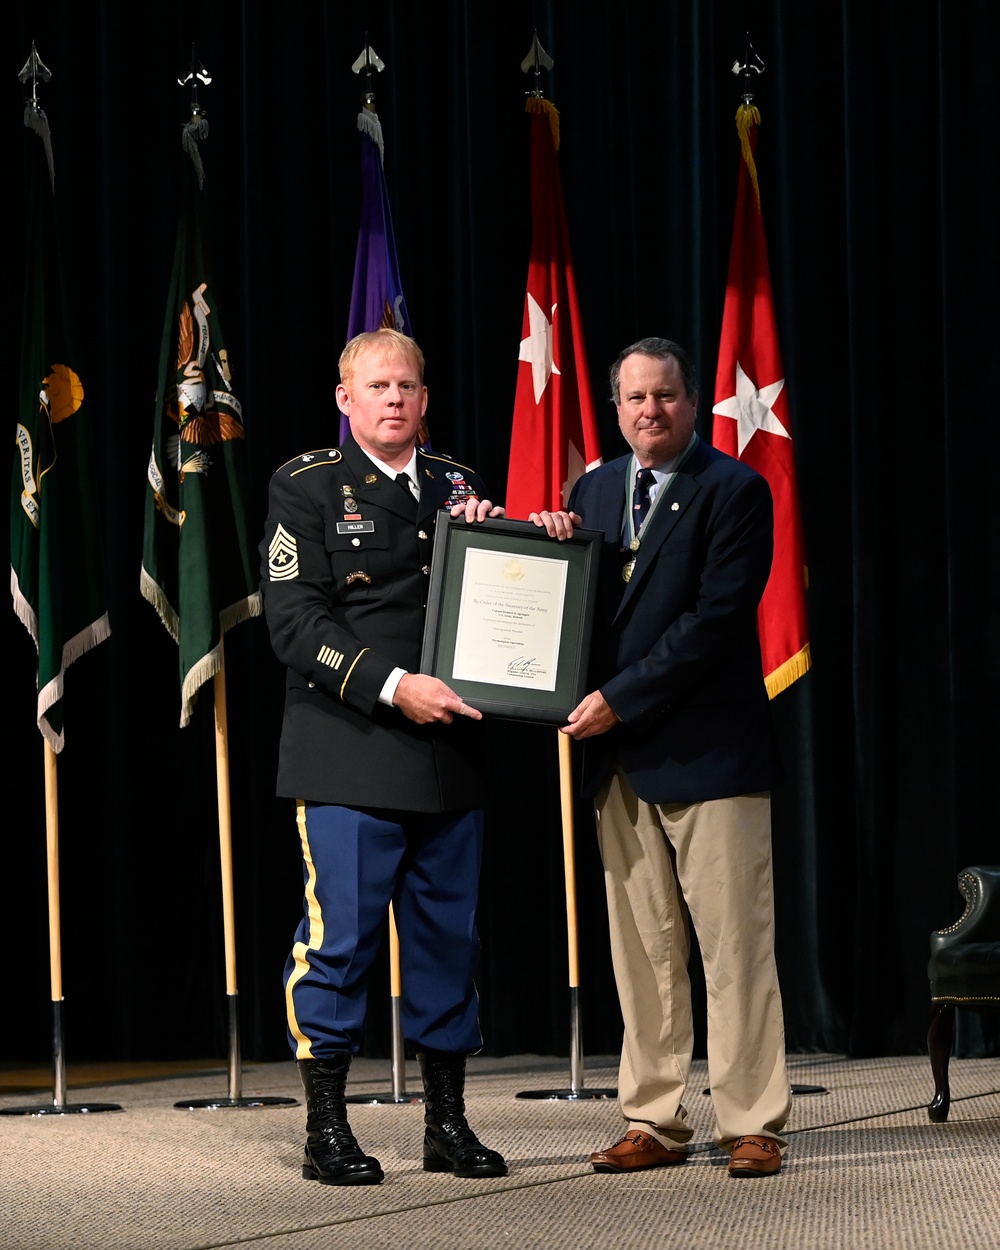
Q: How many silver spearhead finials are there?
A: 5